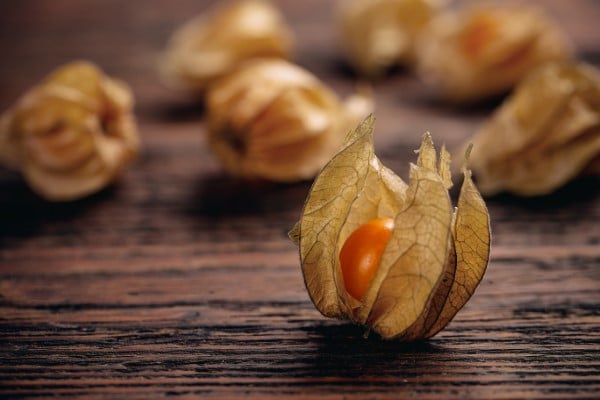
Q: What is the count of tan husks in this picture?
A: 7